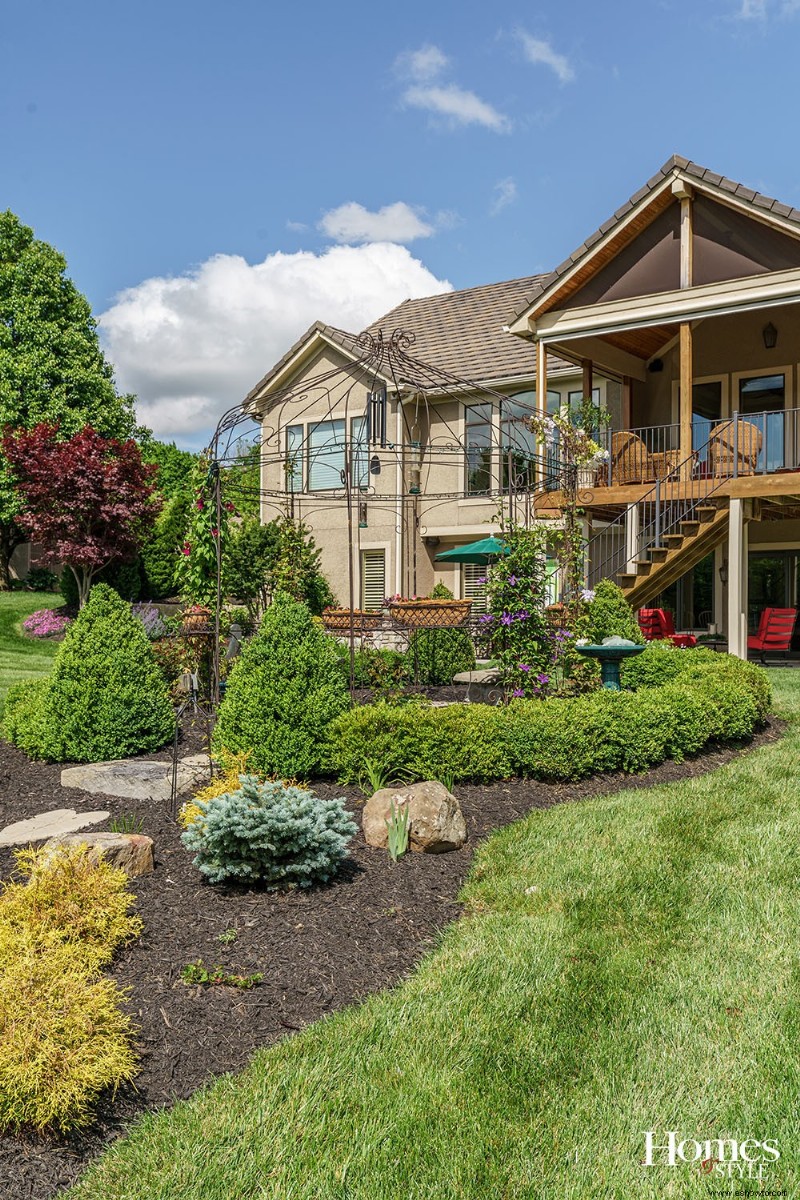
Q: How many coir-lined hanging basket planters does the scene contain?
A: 4